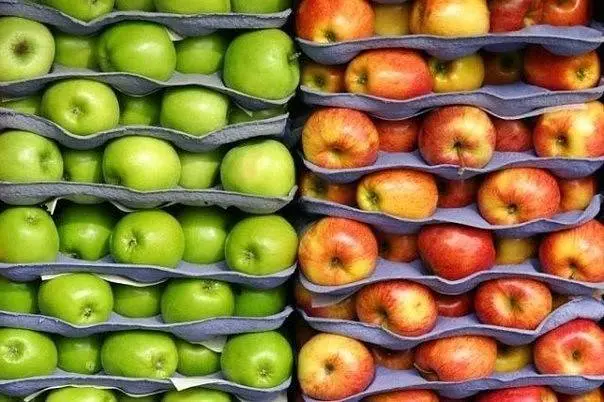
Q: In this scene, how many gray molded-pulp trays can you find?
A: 14